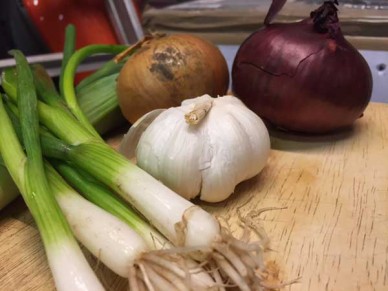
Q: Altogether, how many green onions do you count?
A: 4